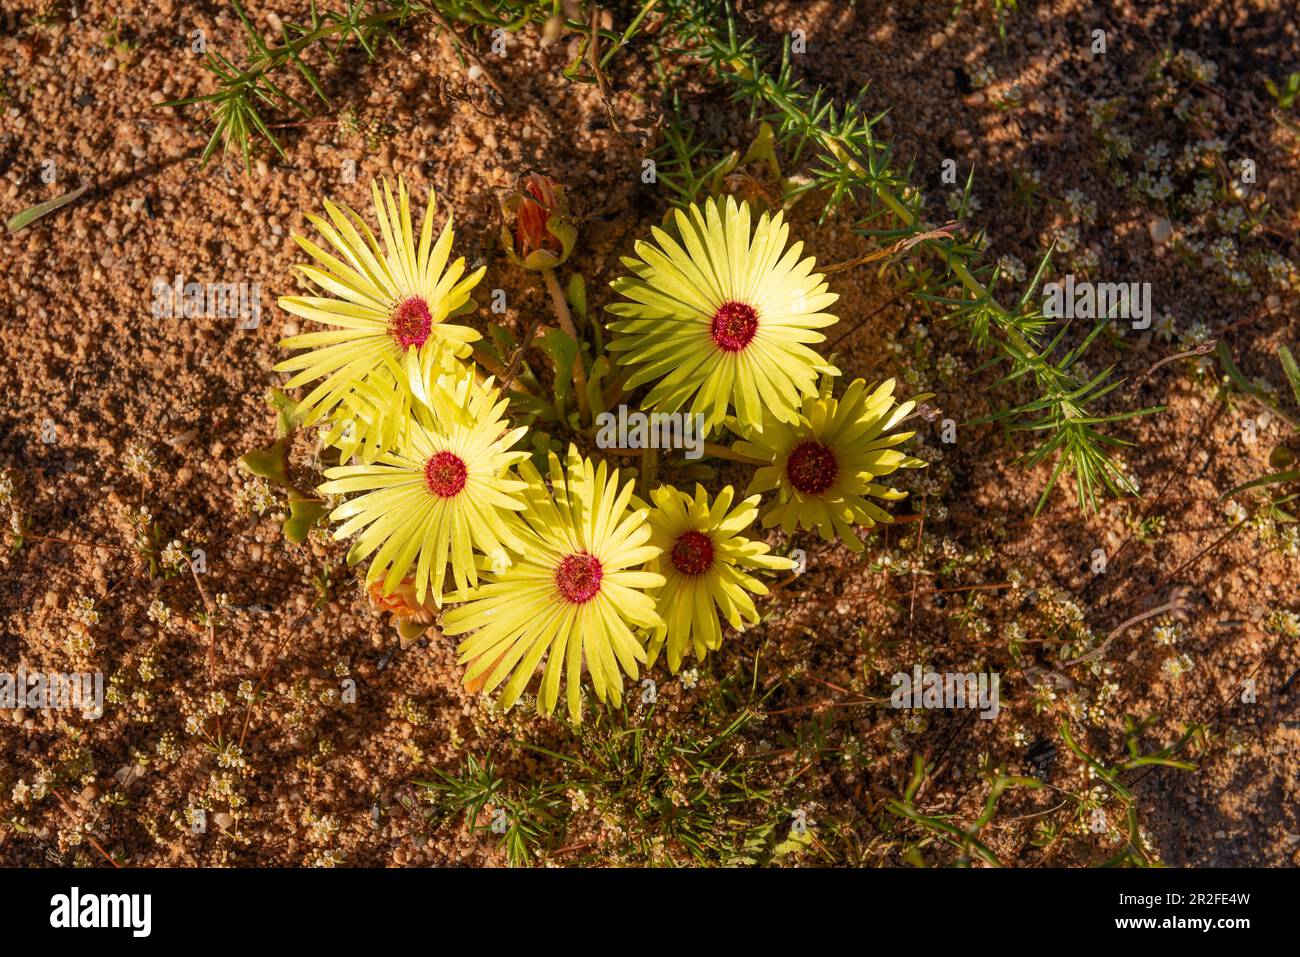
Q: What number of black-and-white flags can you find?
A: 0